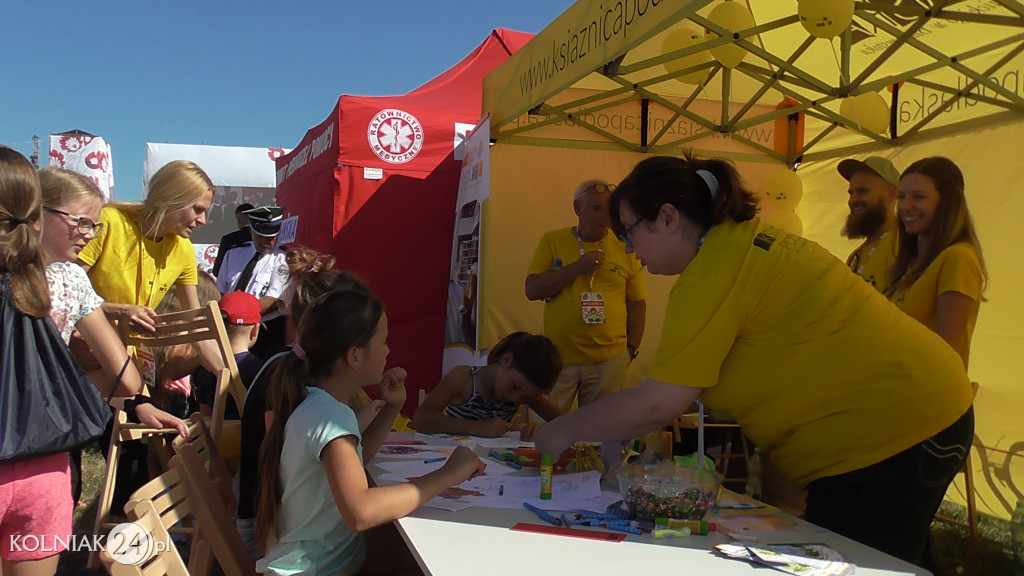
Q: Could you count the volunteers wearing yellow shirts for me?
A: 5